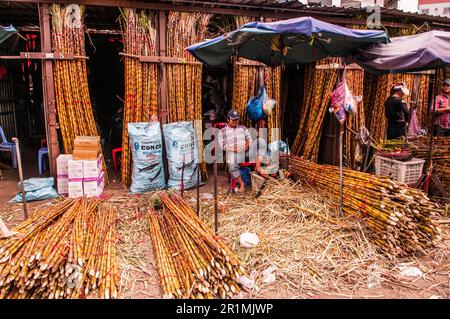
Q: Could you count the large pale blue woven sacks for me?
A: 2